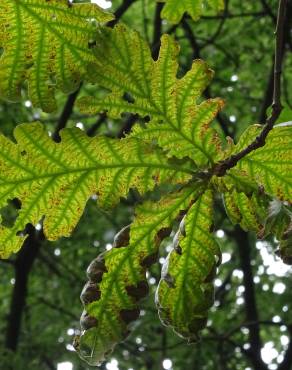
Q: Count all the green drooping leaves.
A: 2